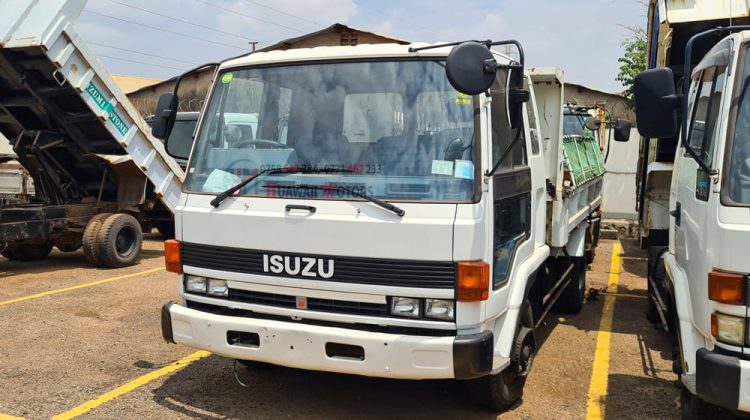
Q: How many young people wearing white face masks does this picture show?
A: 0